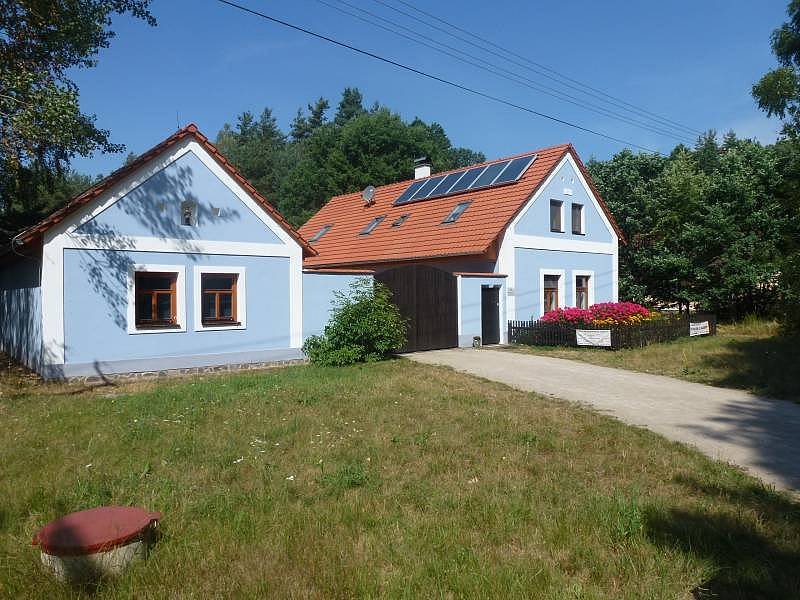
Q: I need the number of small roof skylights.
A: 4